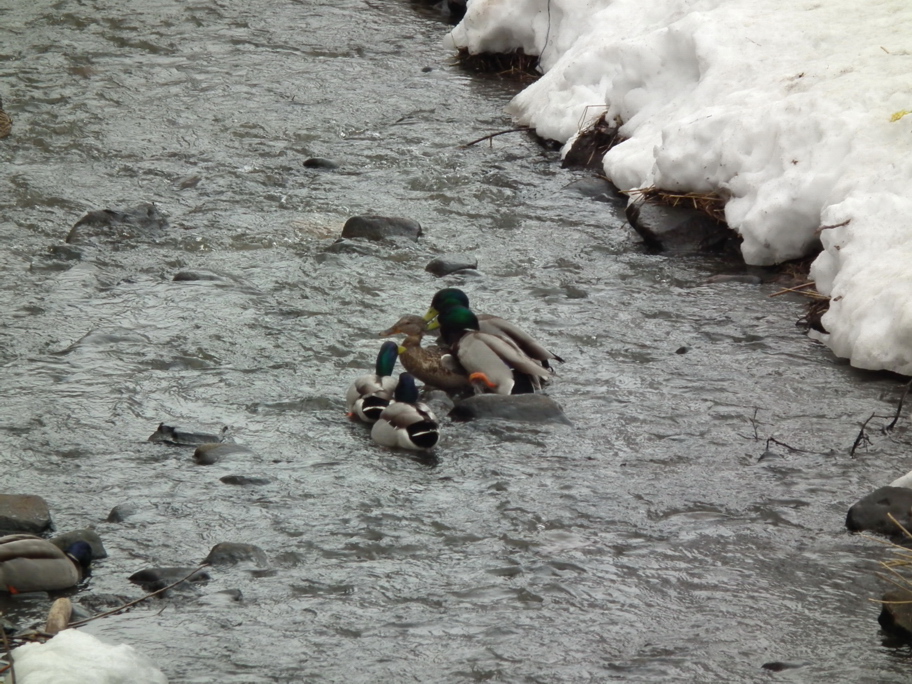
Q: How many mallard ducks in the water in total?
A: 6